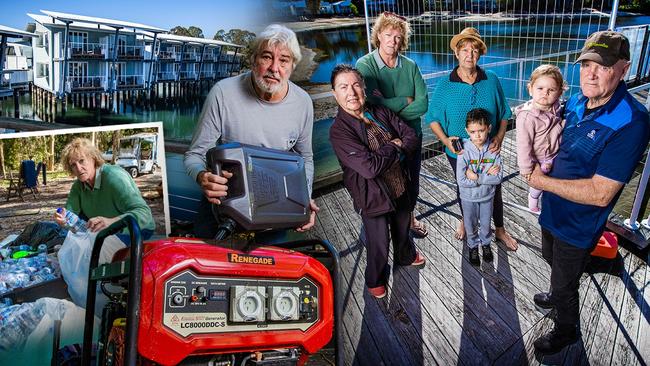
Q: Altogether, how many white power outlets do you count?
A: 2